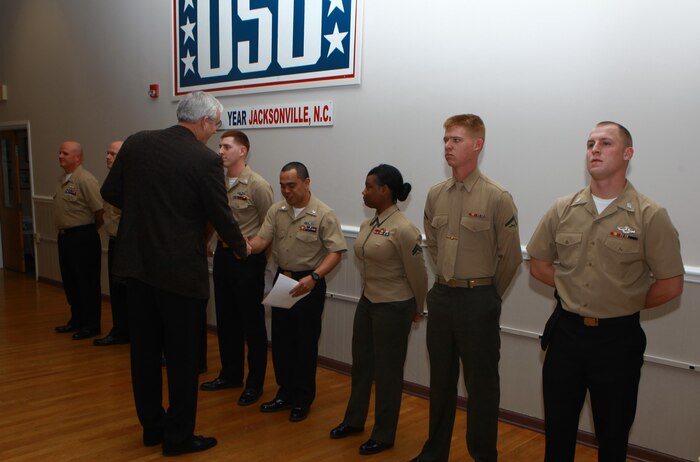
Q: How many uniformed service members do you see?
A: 7